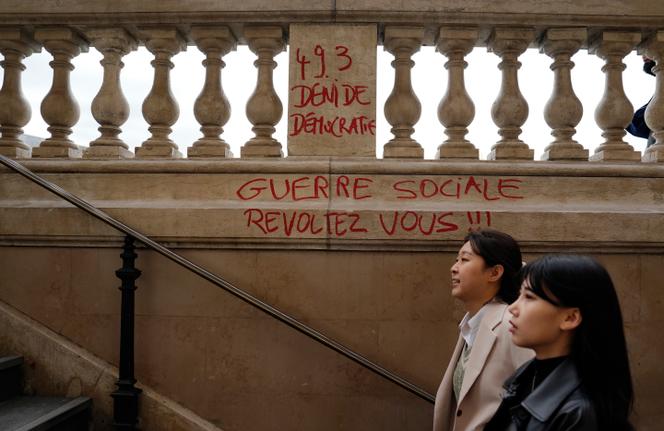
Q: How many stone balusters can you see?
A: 12